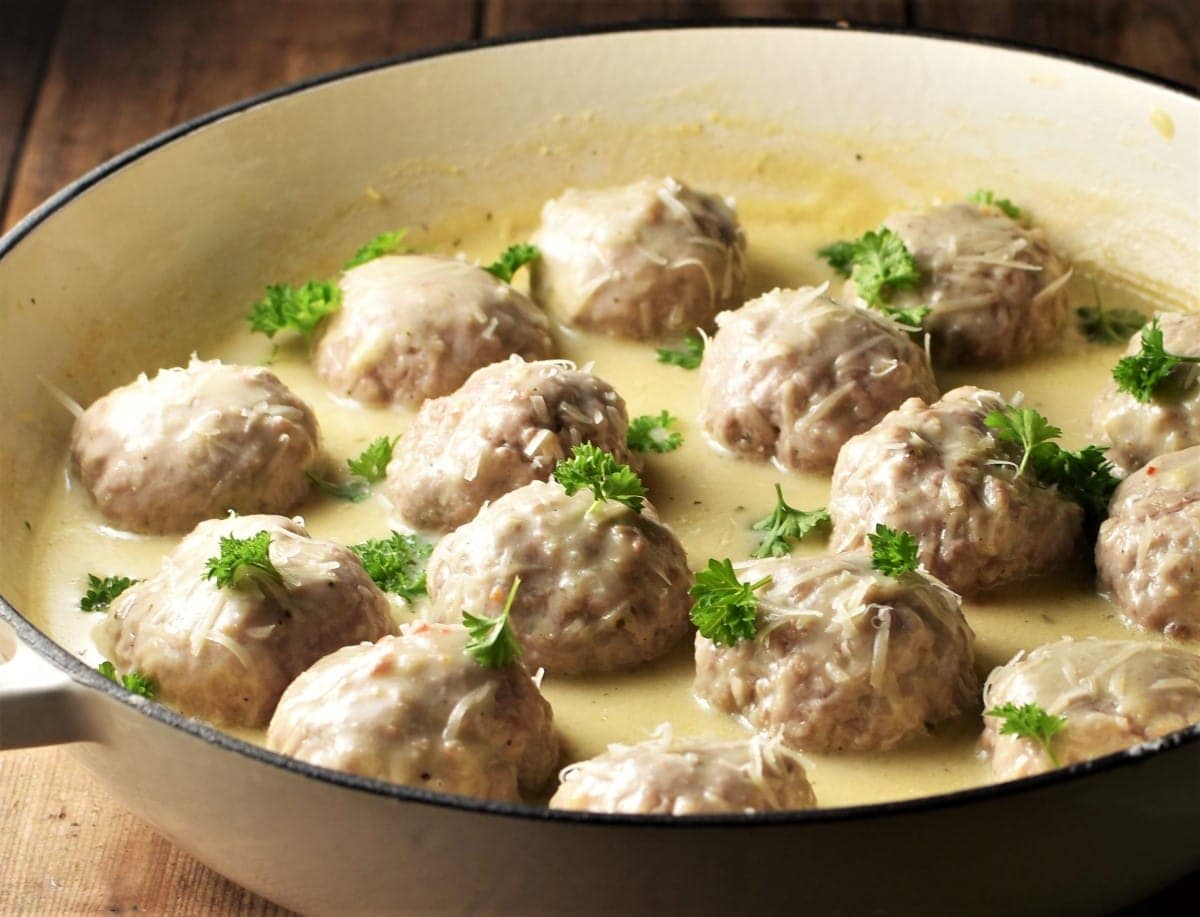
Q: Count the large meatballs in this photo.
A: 15